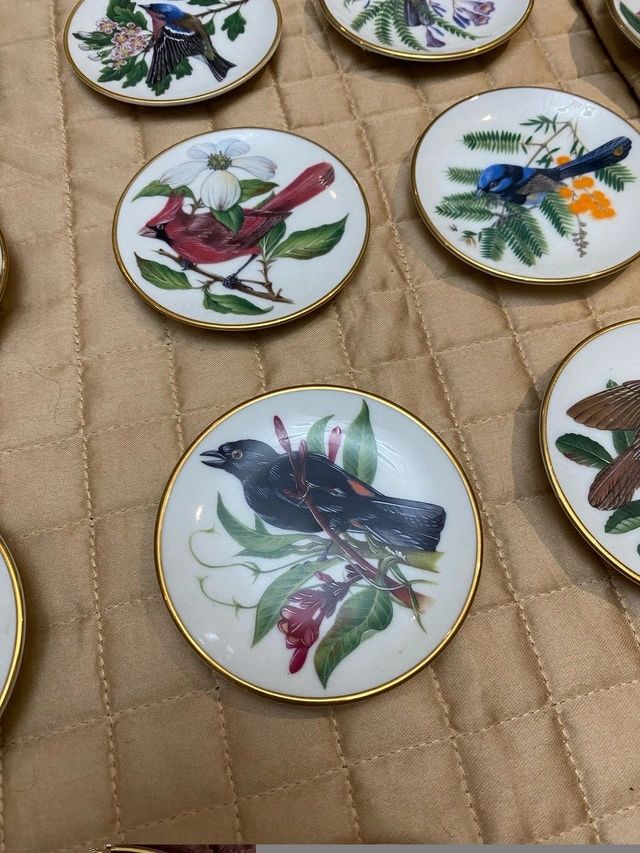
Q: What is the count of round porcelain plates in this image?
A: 9